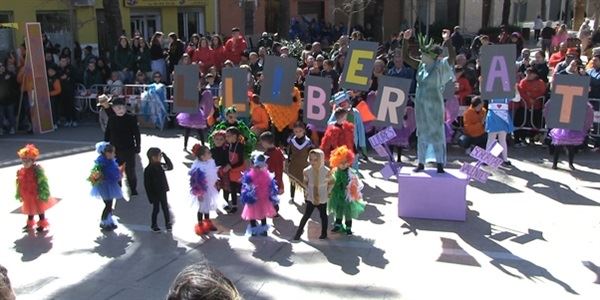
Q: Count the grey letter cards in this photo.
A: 8